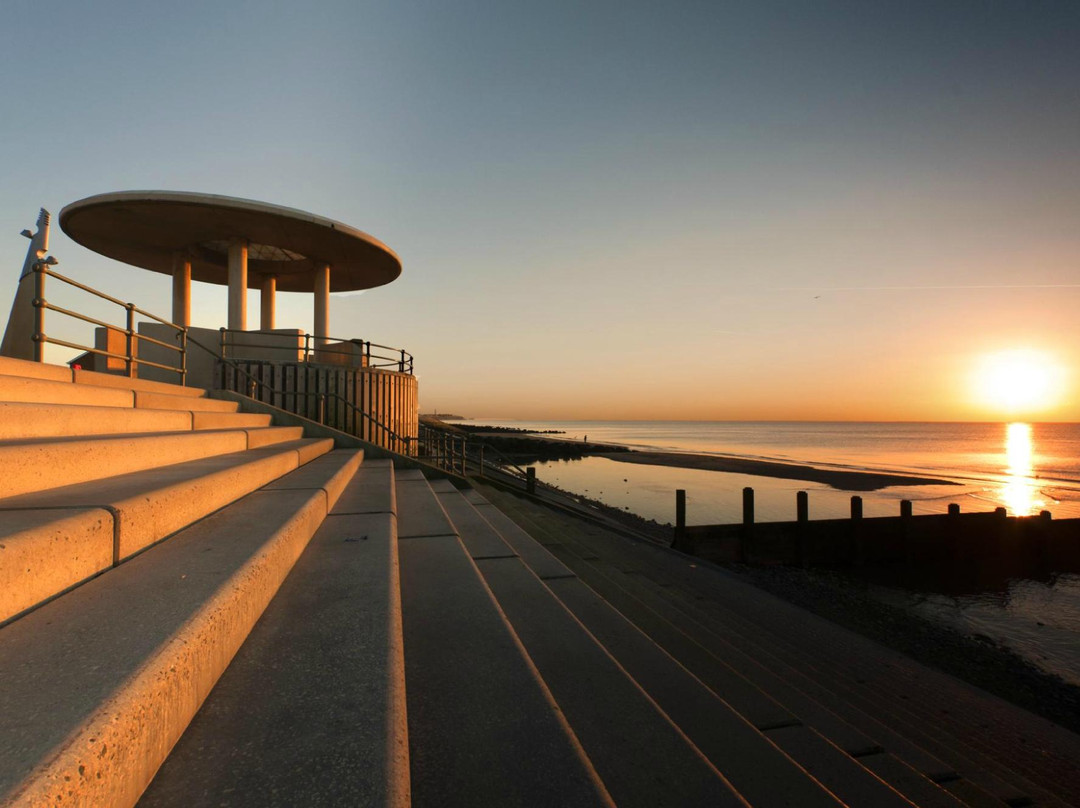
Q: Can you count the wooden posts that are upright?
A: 8